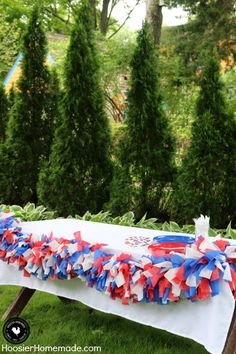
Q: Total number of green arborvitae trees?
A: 4